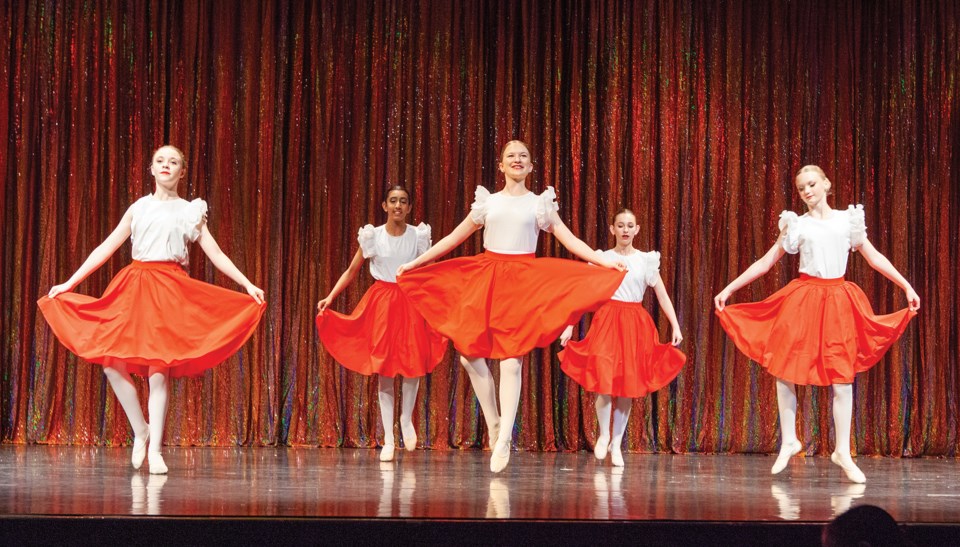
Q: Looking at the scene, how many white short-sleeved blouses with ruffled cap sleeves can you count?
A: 5